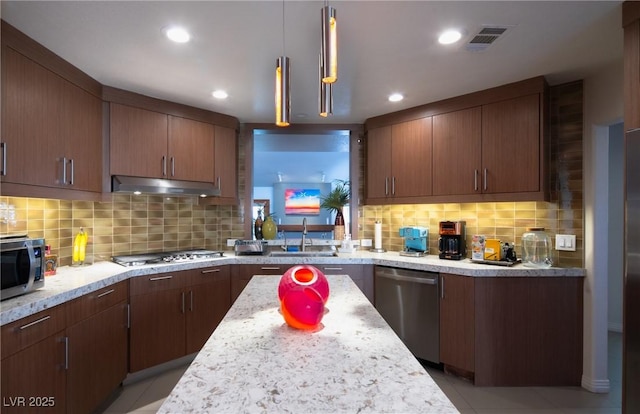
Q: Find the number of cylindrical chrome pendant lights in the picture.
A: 3